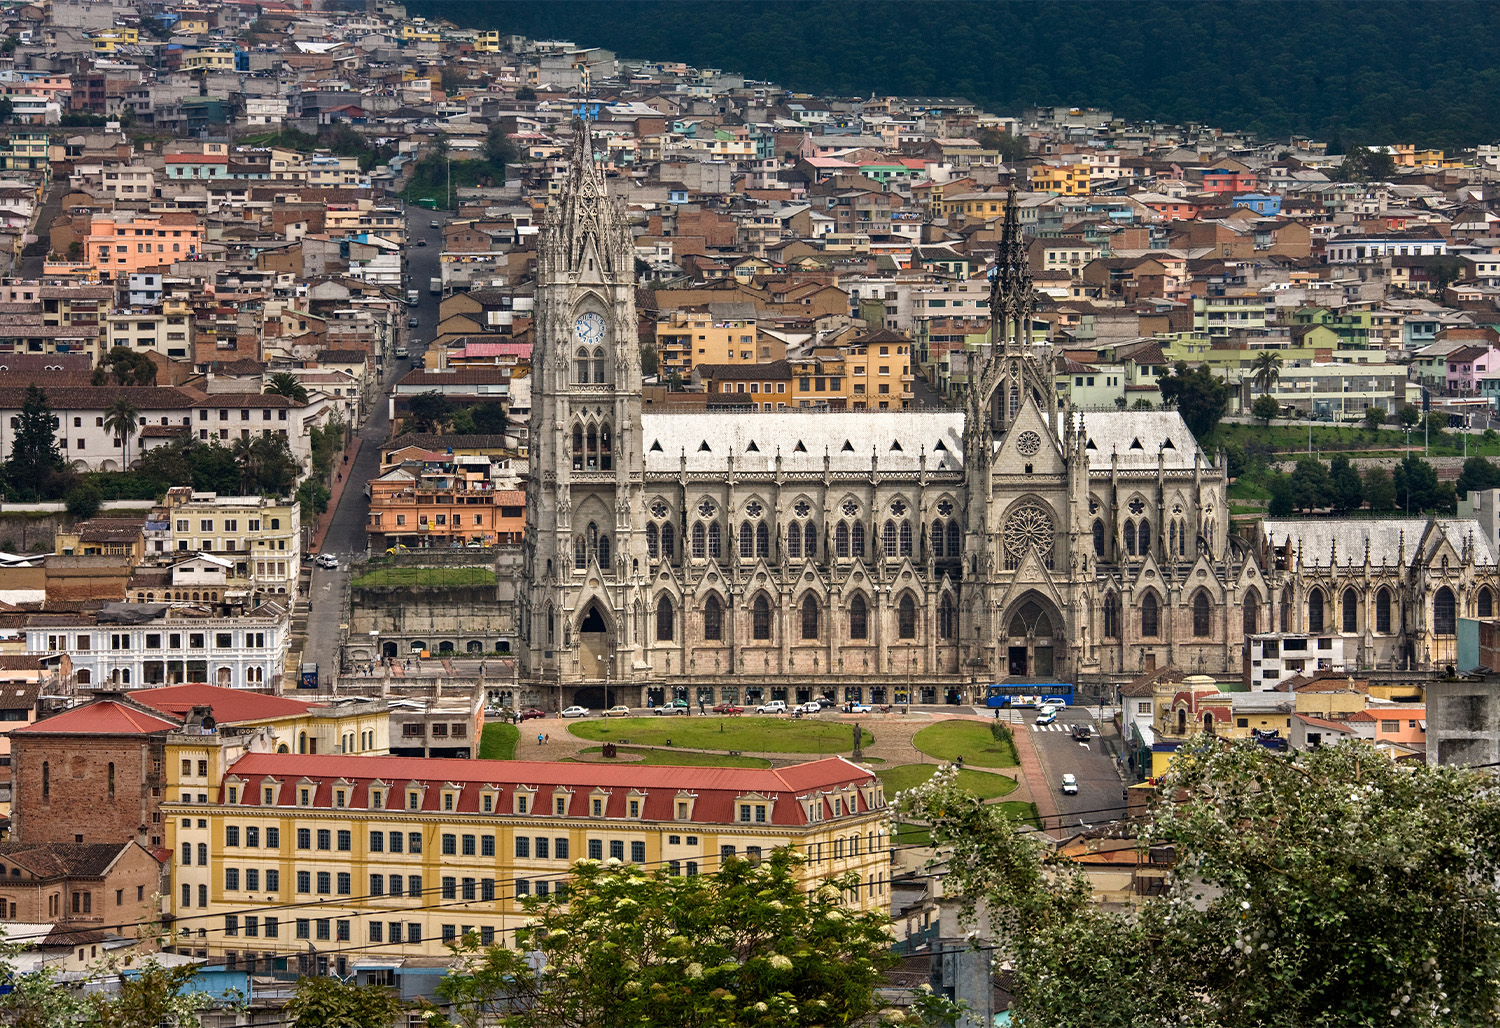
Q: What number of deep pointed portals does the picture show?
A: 2